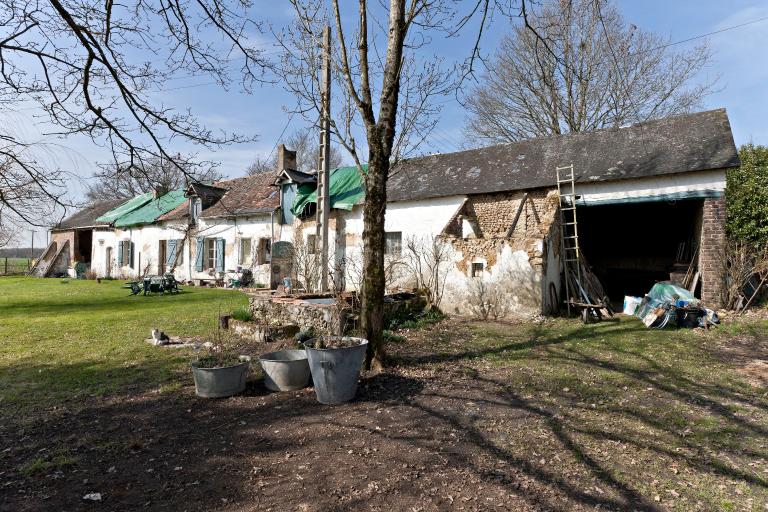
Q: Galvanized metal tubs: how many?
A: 3